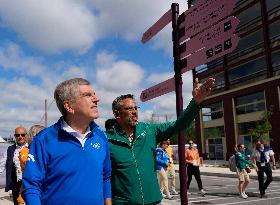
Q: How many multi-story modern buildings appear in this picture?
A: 1